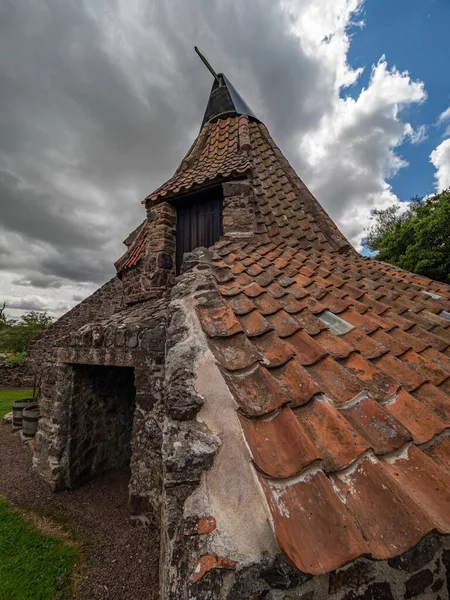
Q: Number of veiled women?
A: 0